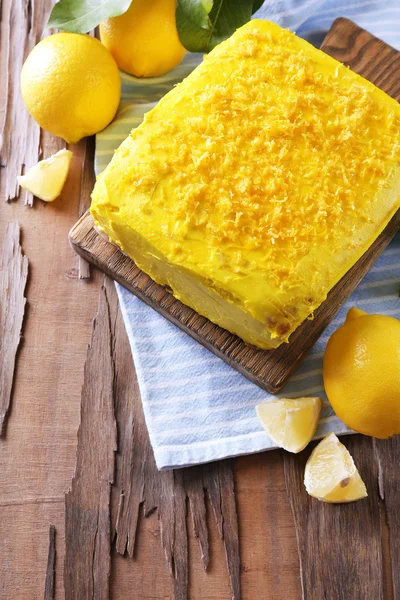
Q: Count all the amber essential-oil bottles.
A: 0